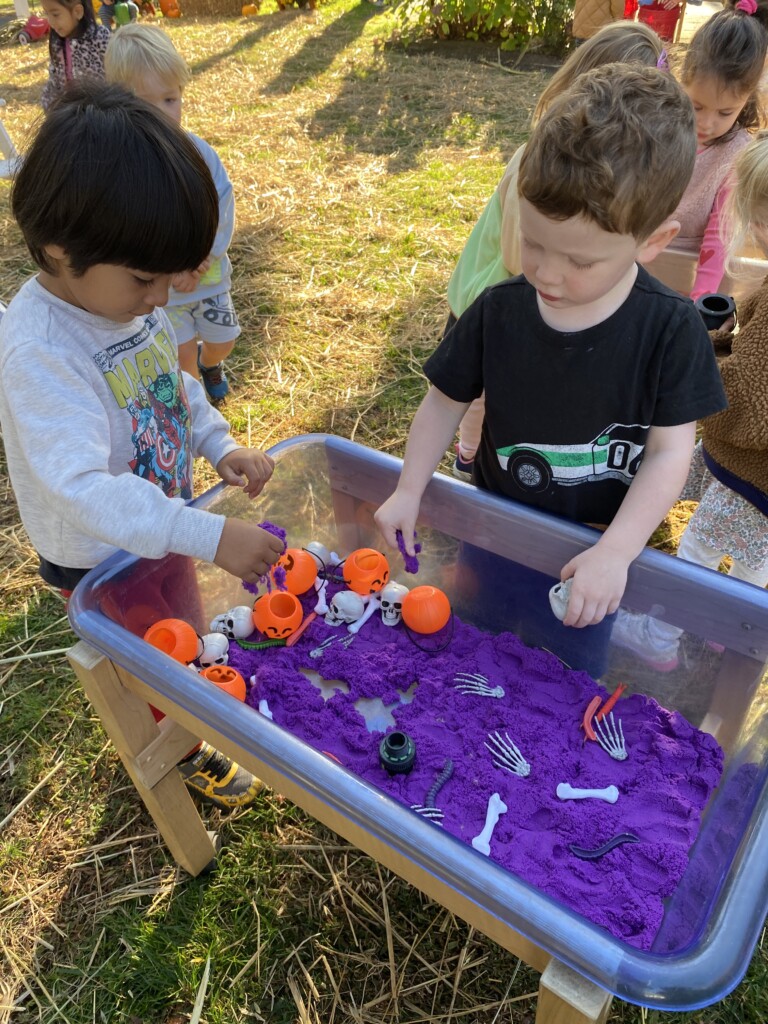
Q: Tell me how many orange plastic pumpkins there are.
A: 6